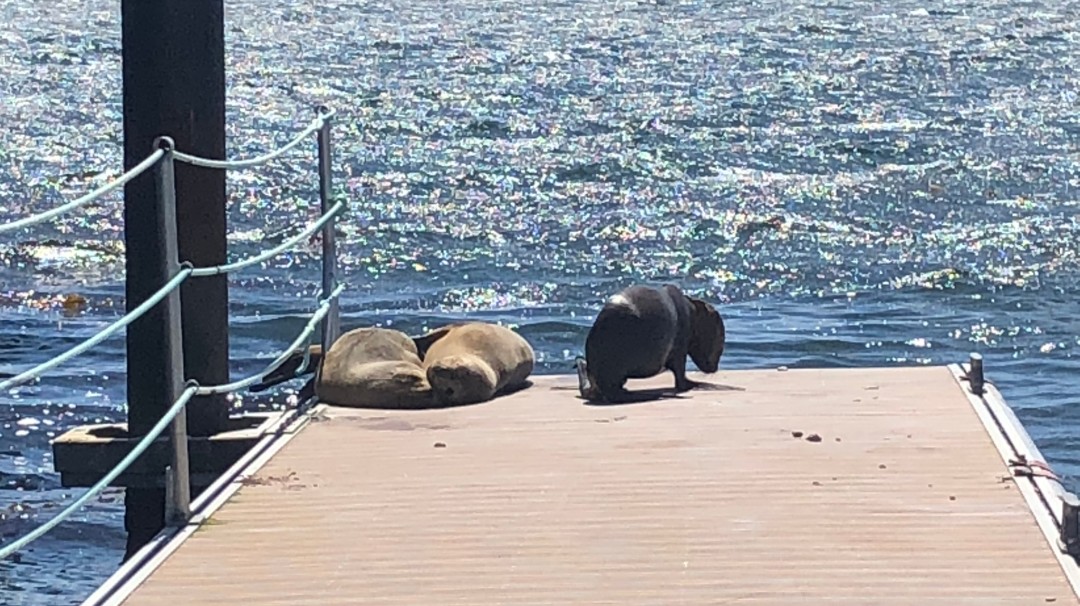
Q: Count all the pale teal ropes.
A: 3